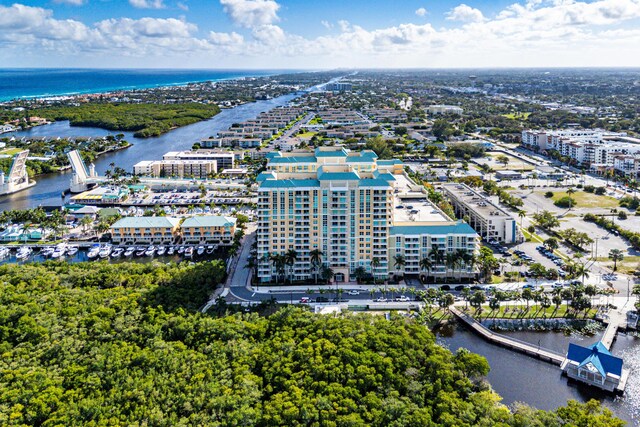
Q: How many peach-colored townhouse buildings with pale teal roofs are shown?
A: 2